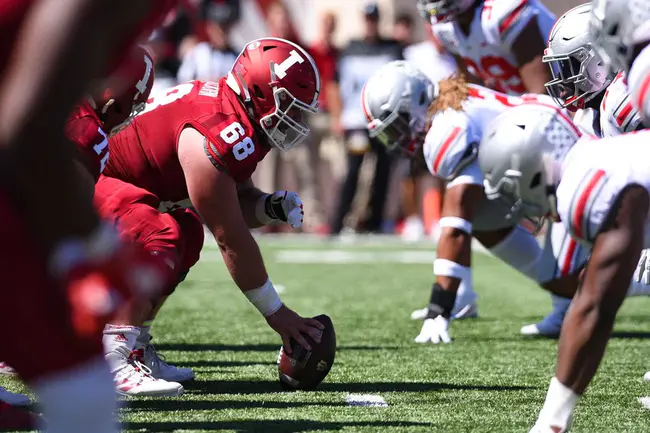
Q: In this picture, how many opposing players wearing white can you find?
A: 5